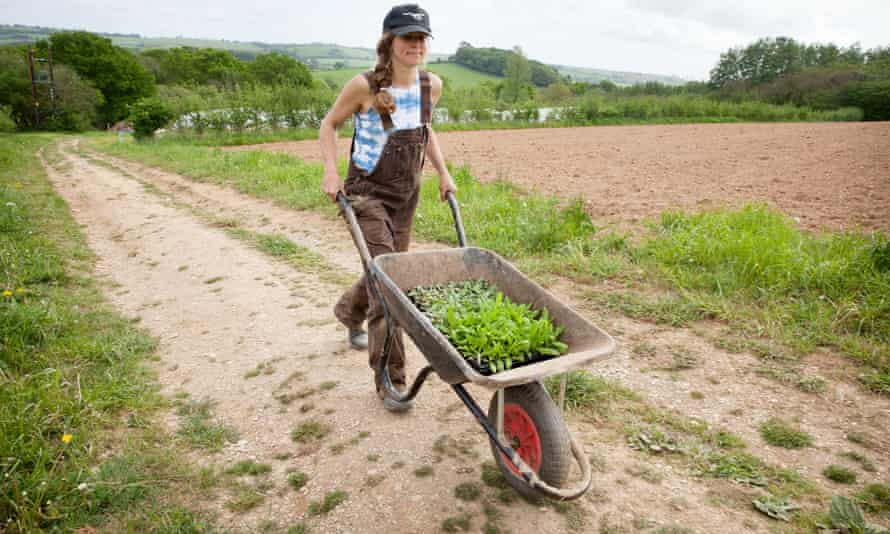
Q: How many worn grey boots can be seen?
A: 2